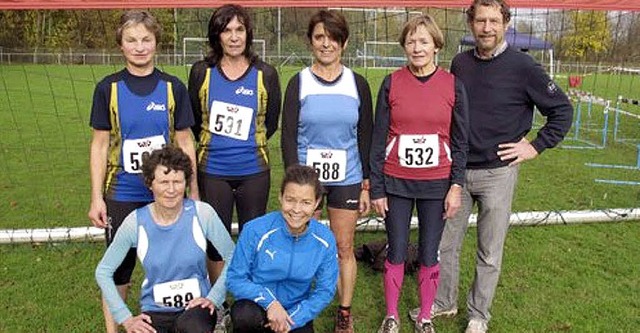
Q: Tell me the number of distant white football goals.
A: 2